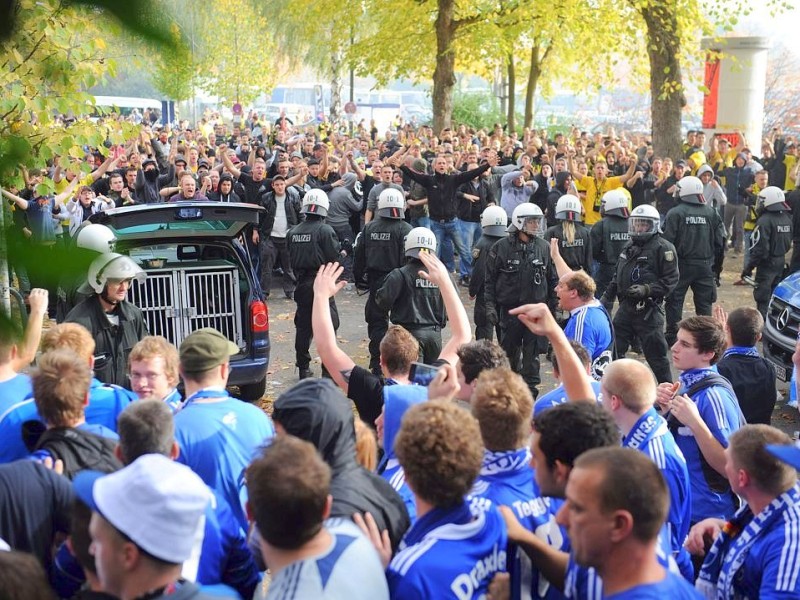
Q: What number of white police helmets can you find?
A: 12